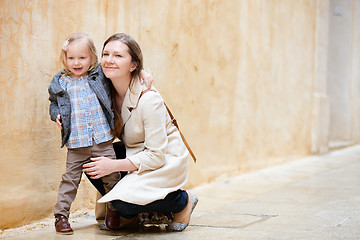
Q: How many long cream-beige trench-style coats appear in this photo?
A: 1